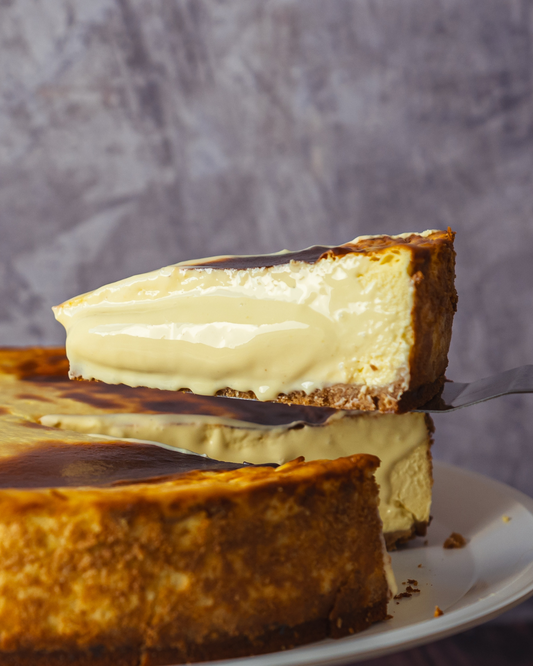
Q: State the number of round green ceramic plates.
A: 0